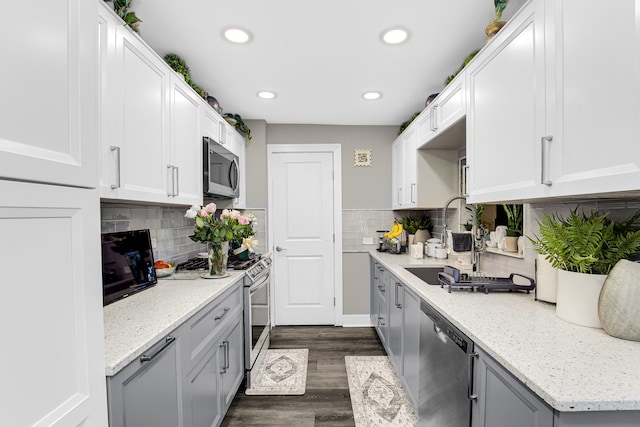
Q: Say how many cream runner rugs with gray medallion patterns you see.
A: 2